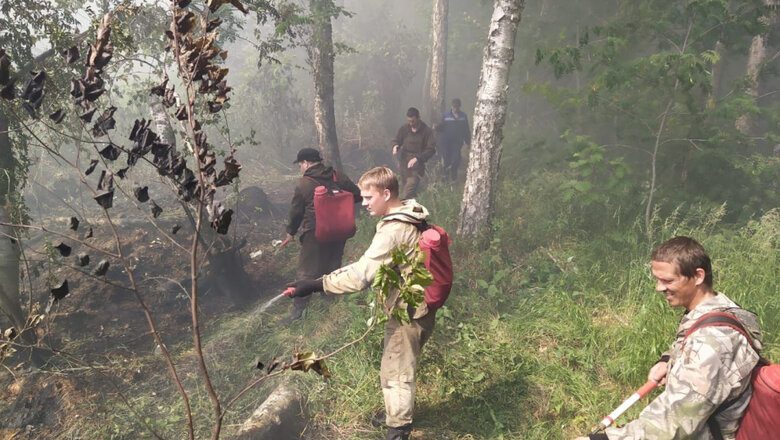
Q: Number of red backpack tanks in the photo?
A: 3